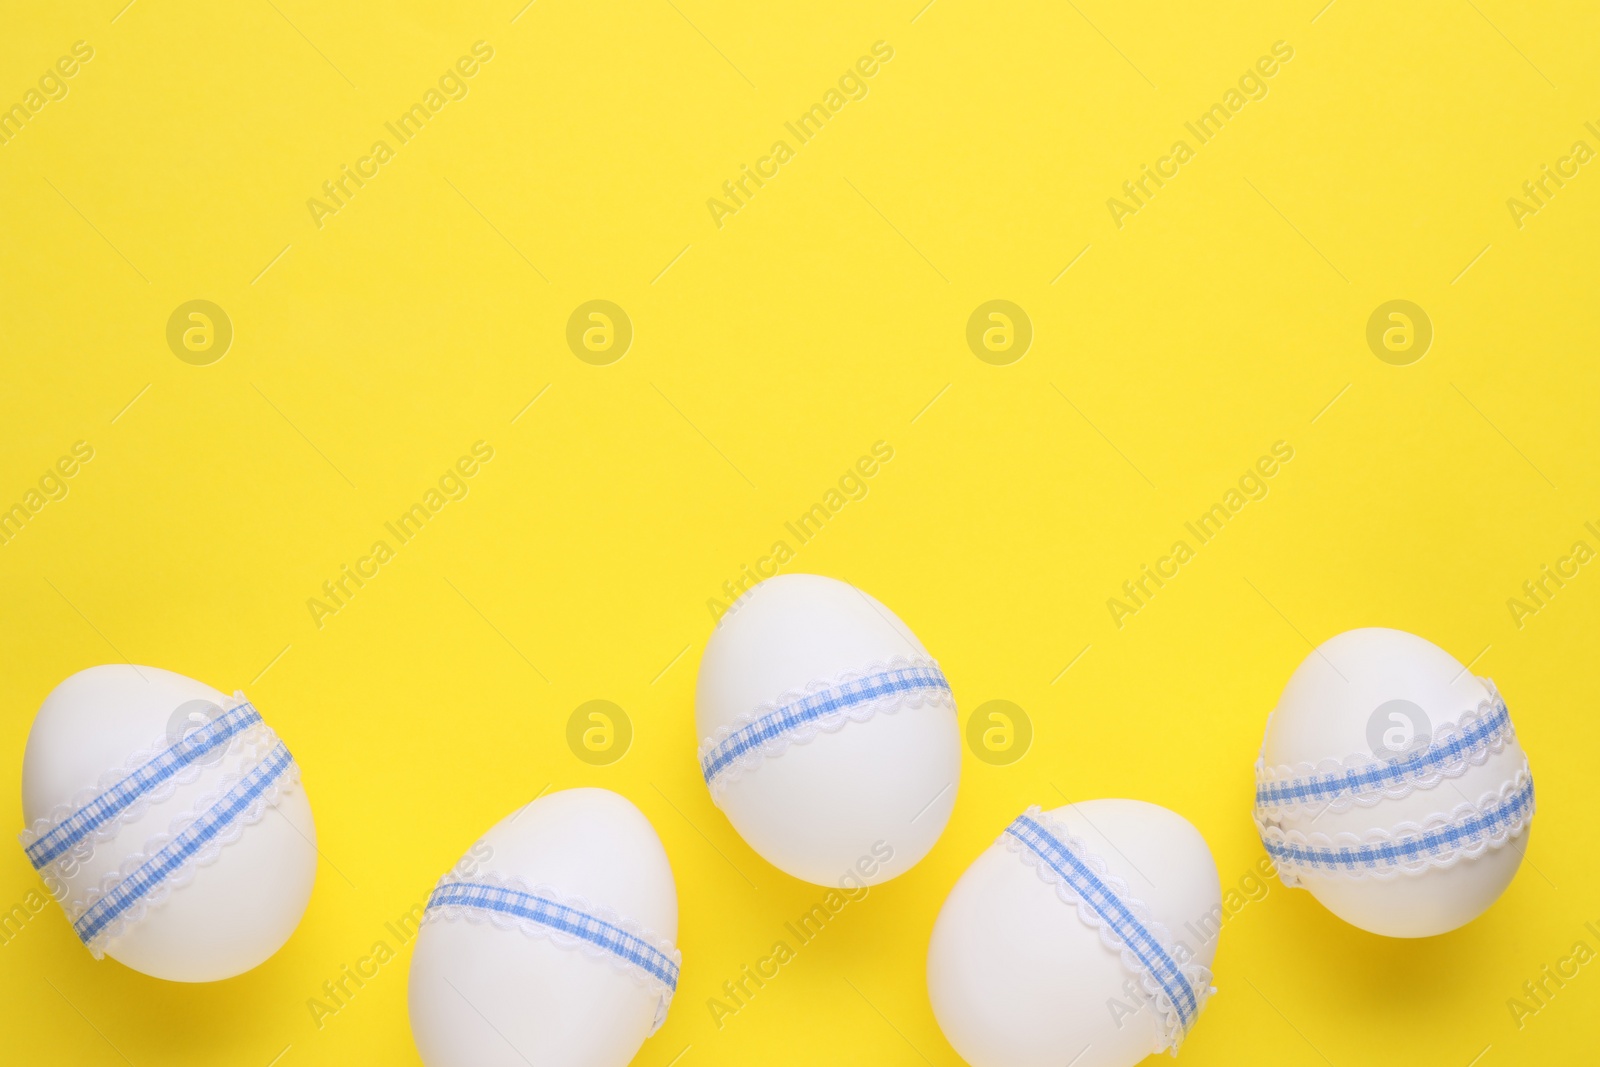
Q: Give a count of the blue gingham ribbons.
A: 7